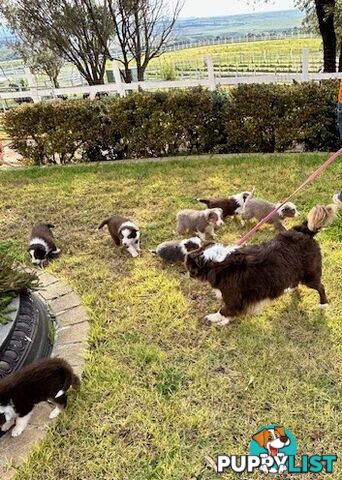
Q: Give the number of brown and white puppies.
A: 4